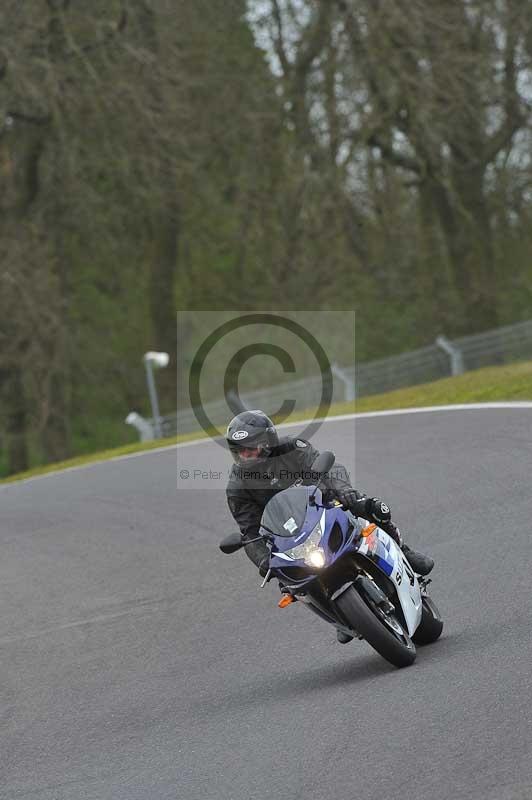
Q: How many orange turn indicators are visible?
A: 2